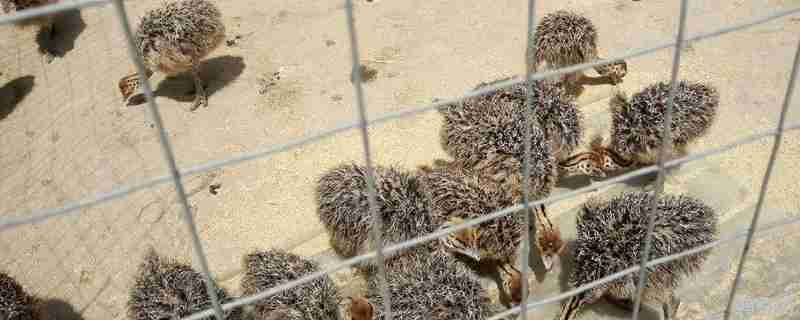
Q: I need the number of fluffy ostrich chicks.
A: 13